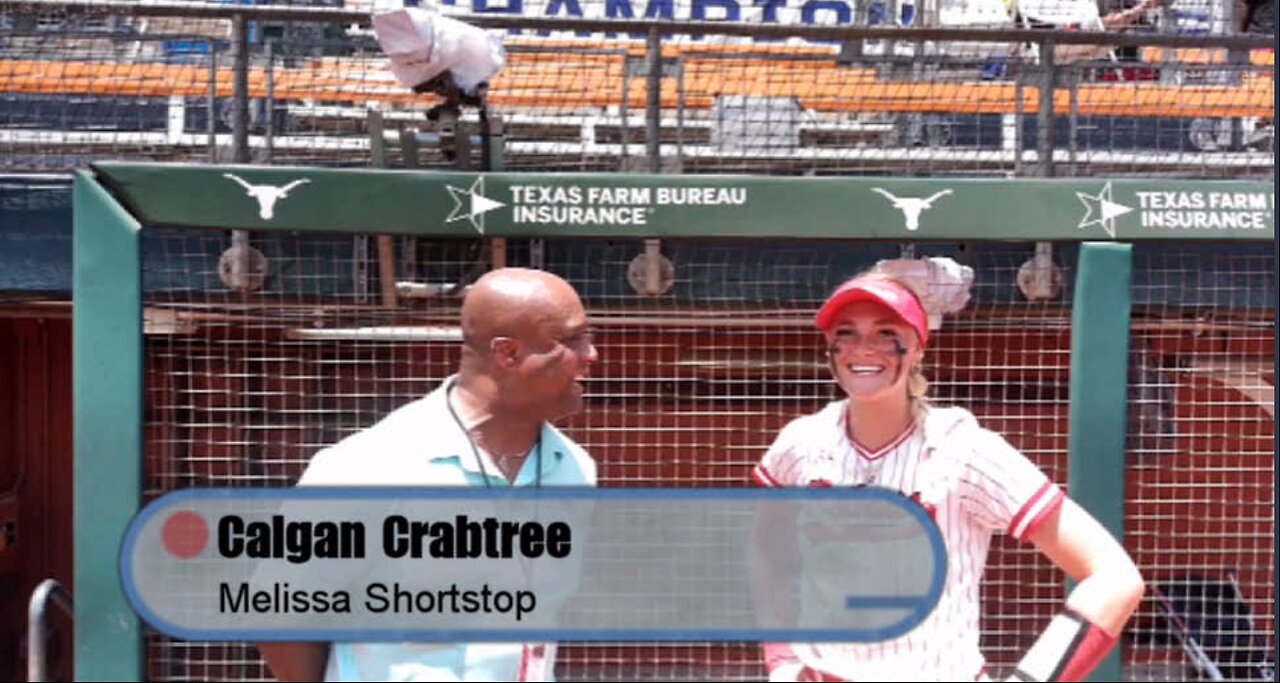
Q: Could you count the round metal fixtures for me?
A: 3